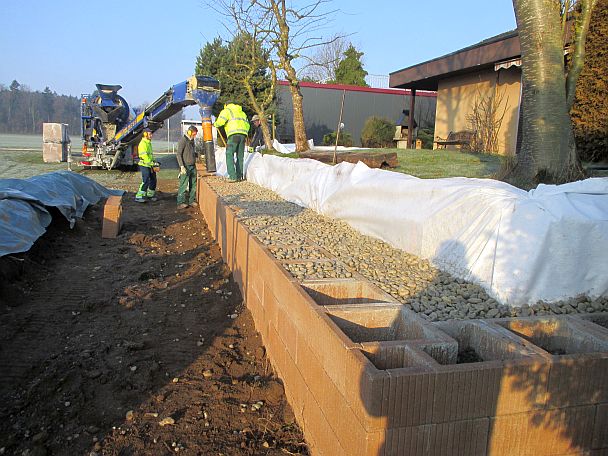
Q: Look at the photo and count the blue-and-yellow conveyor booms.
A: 1